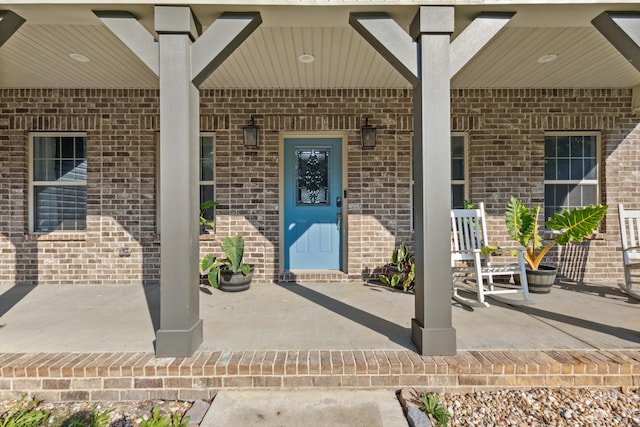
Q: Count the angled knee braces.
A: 6